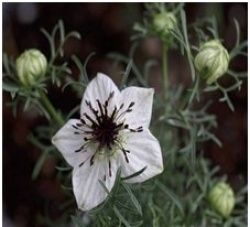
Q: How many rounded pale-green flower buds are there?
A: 4